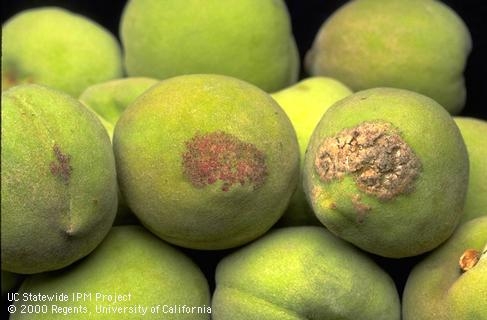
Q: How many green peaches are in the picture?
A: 12